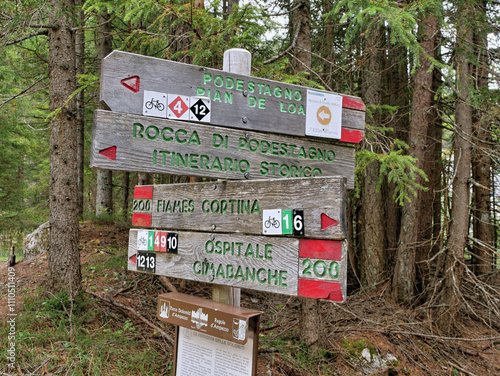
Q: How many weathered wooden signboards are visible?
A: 4